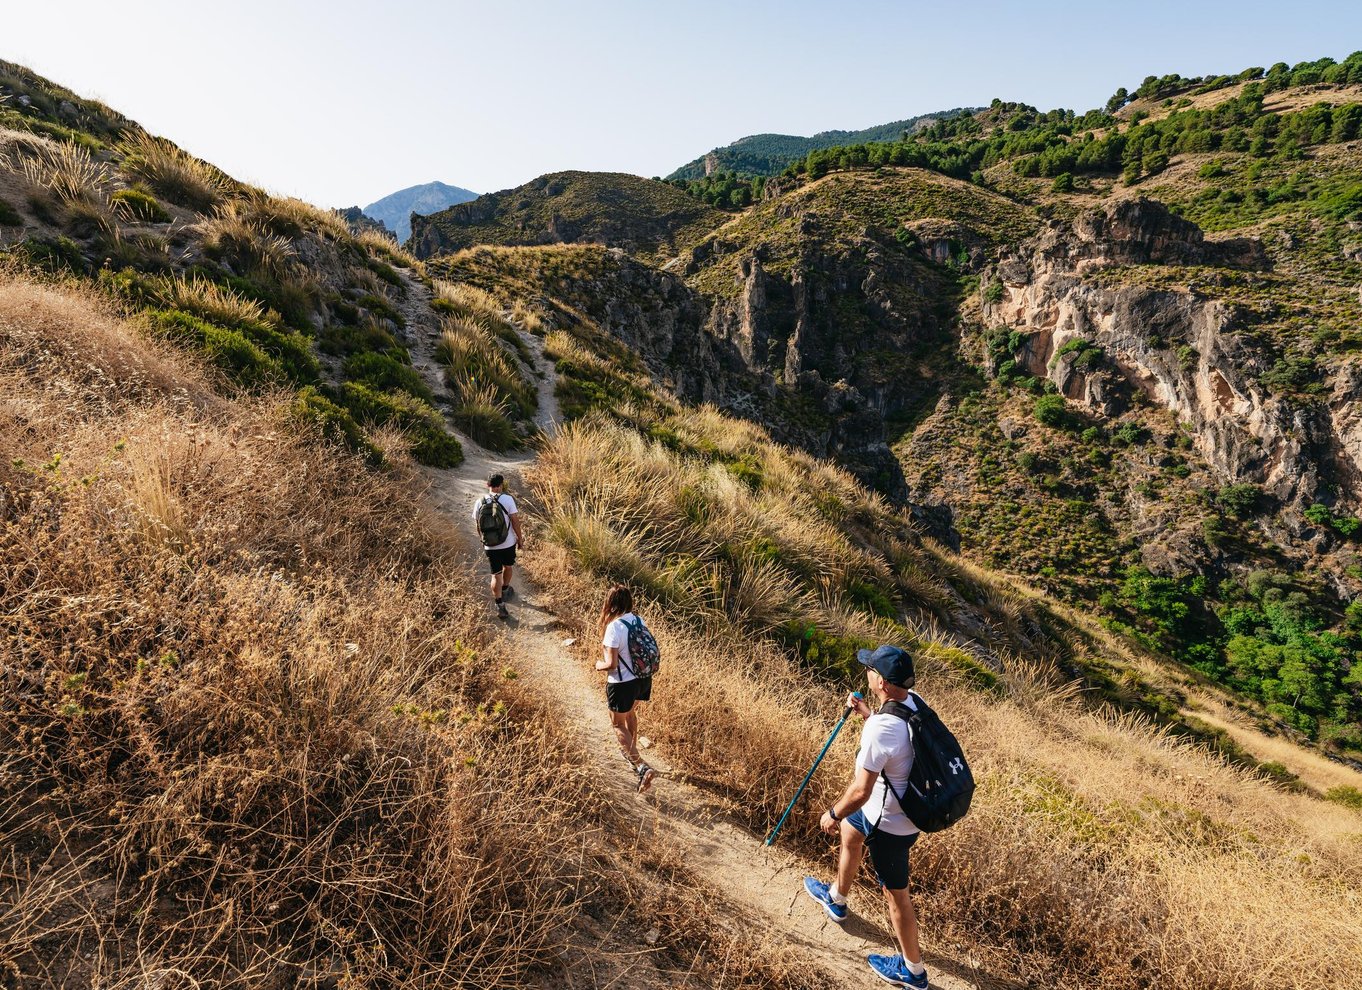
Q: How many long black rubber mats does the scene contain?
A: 0